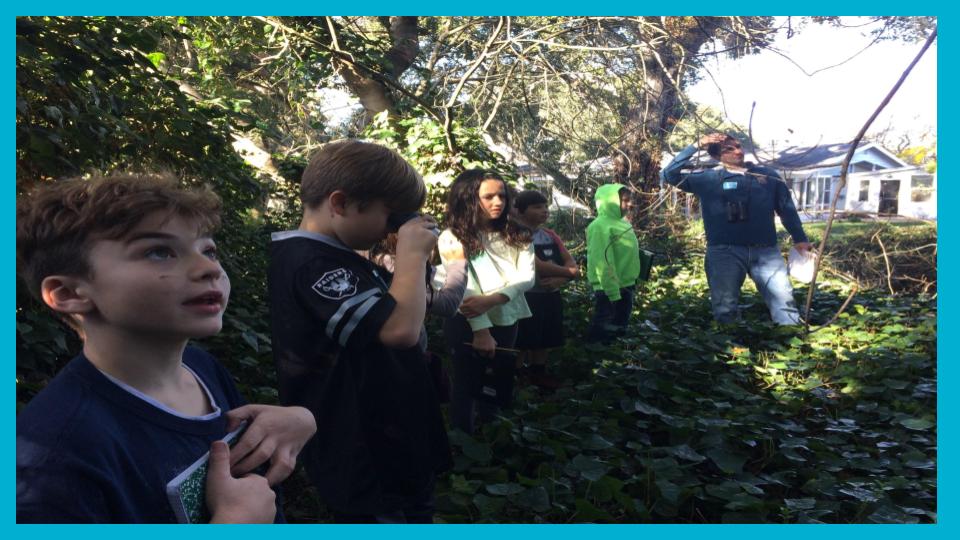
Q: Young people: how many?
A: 6